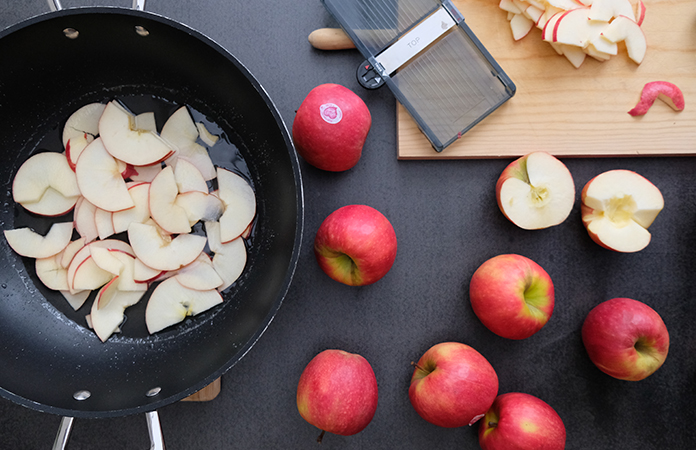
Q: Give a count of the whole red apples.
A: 7